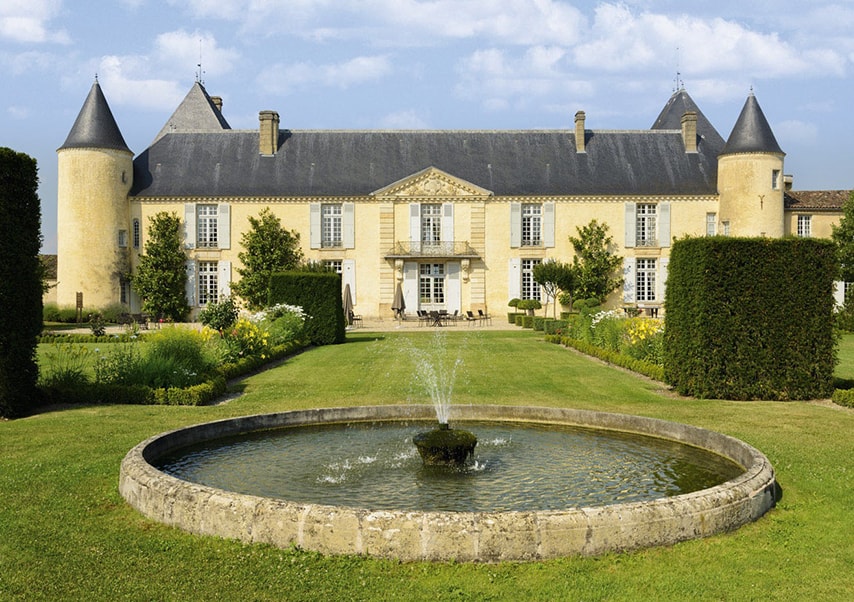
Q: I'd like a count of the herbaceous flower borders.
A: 2